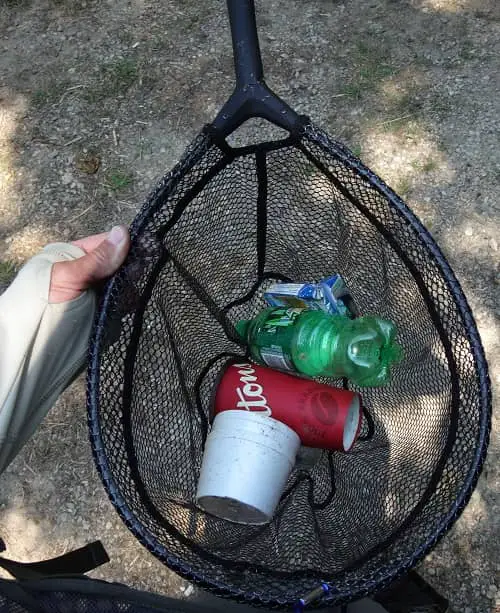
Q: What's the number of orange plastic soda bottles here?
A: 0